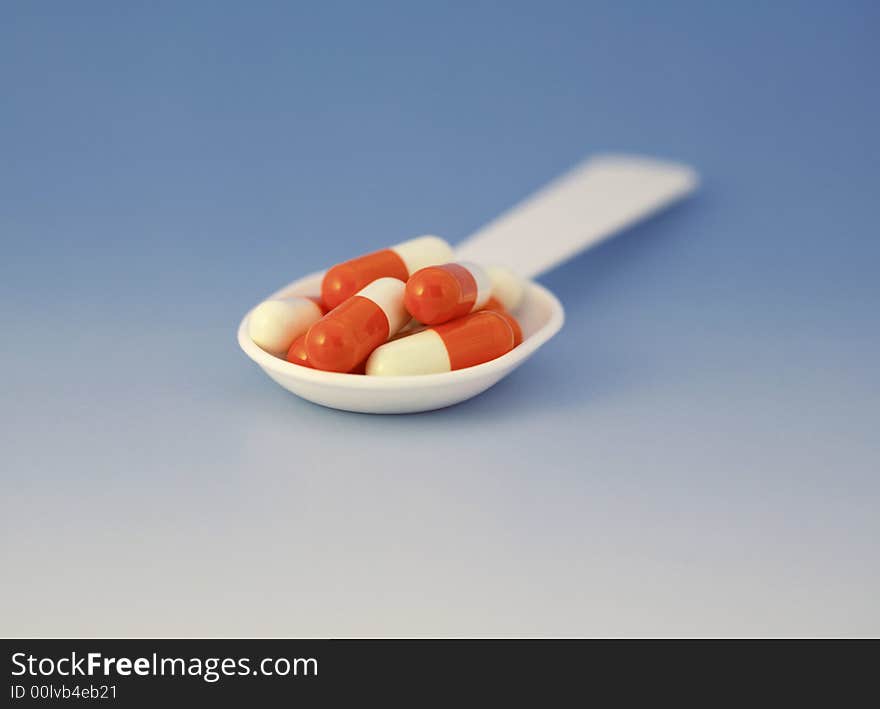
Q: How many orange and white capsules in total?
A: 7